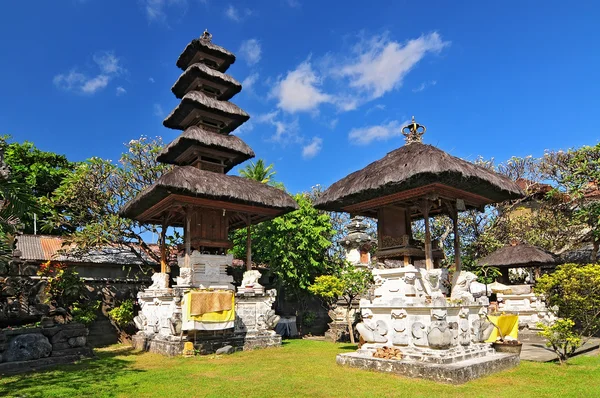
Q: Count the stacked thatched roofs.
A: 5